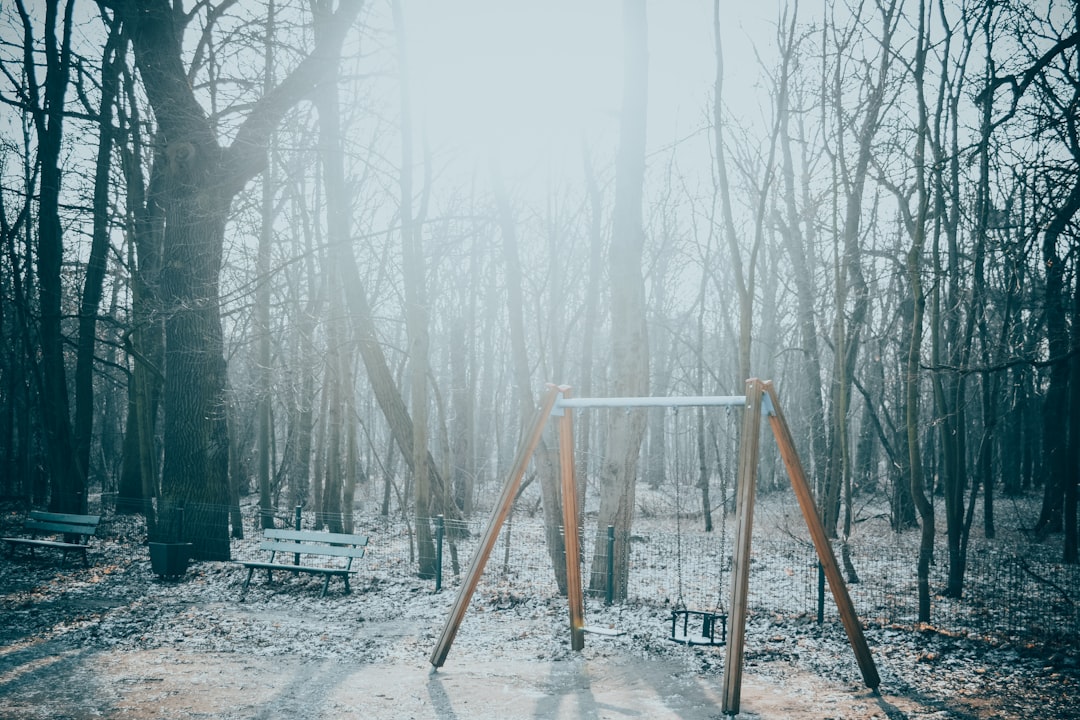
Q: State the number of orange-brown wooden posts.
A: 4